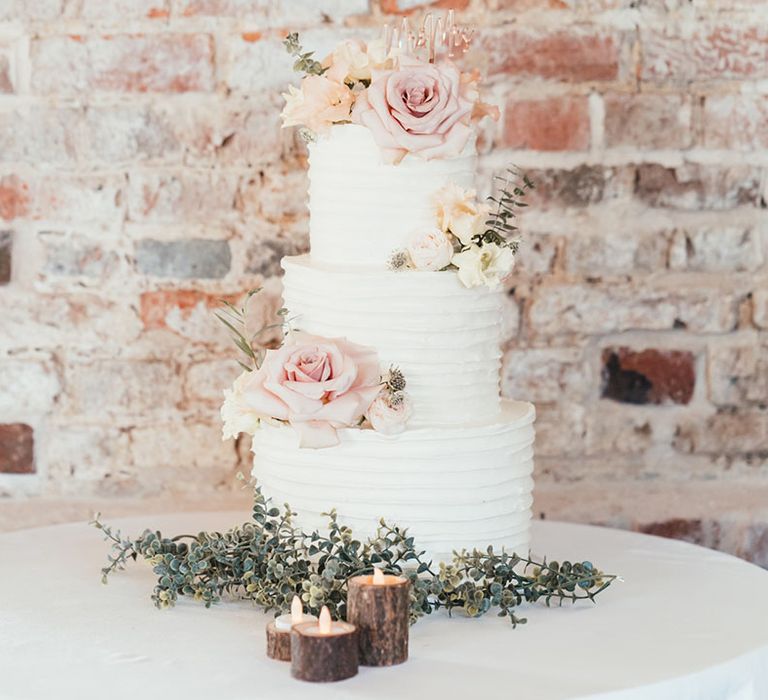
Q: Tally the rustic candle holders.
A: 3